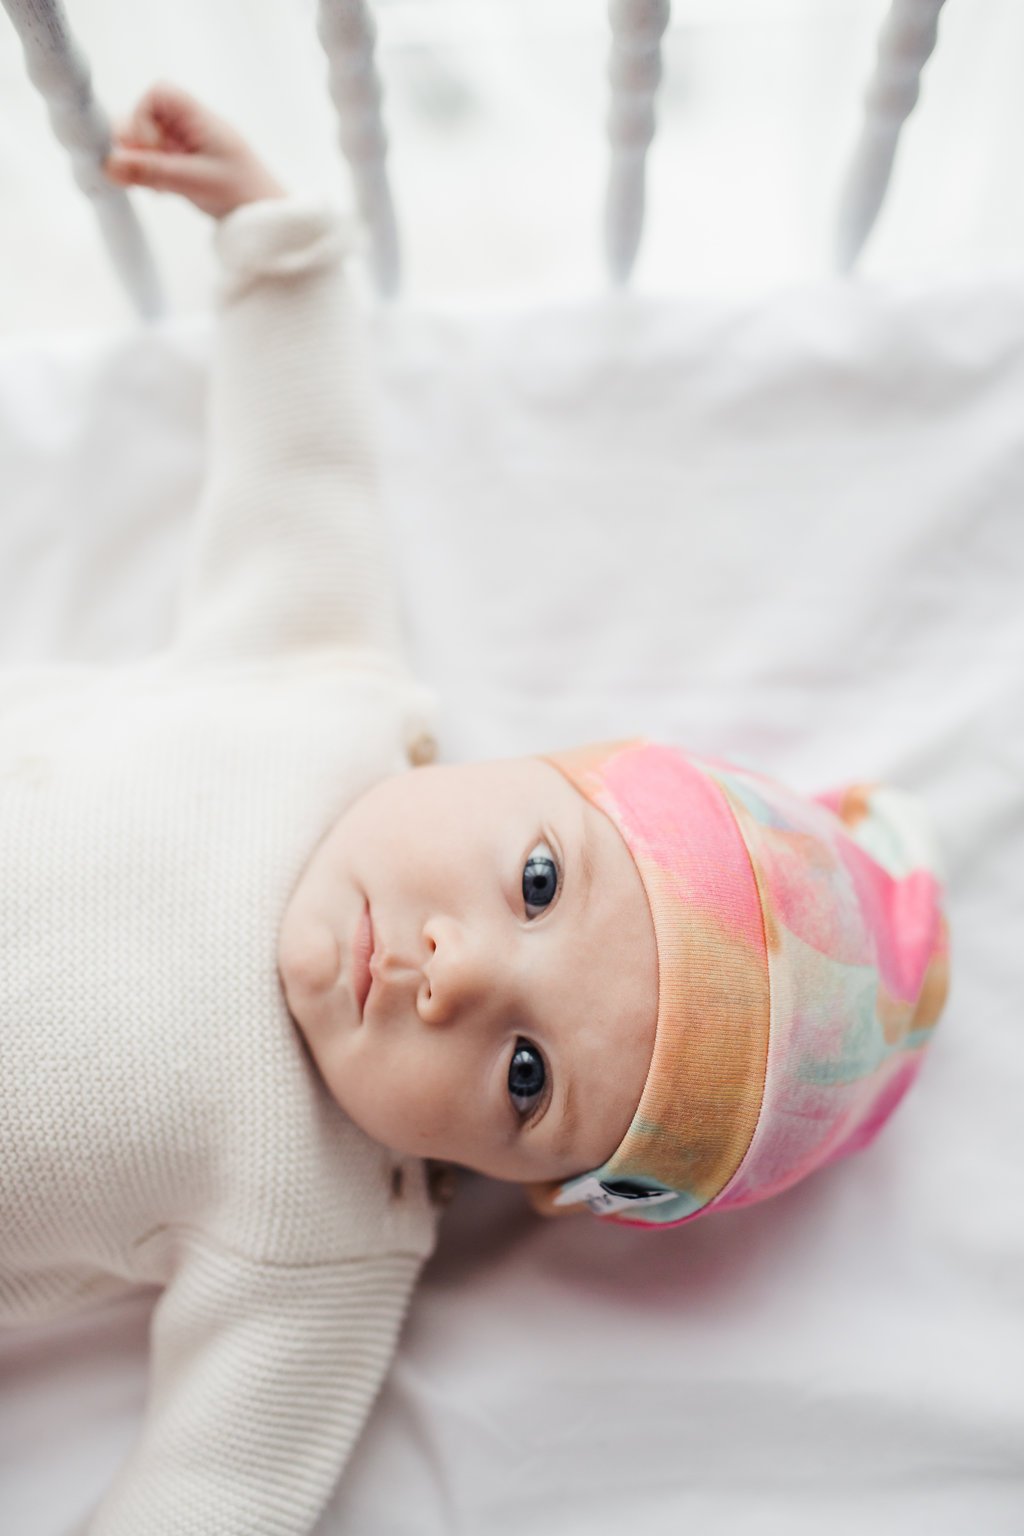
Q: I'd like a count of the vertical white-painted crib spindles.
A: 4